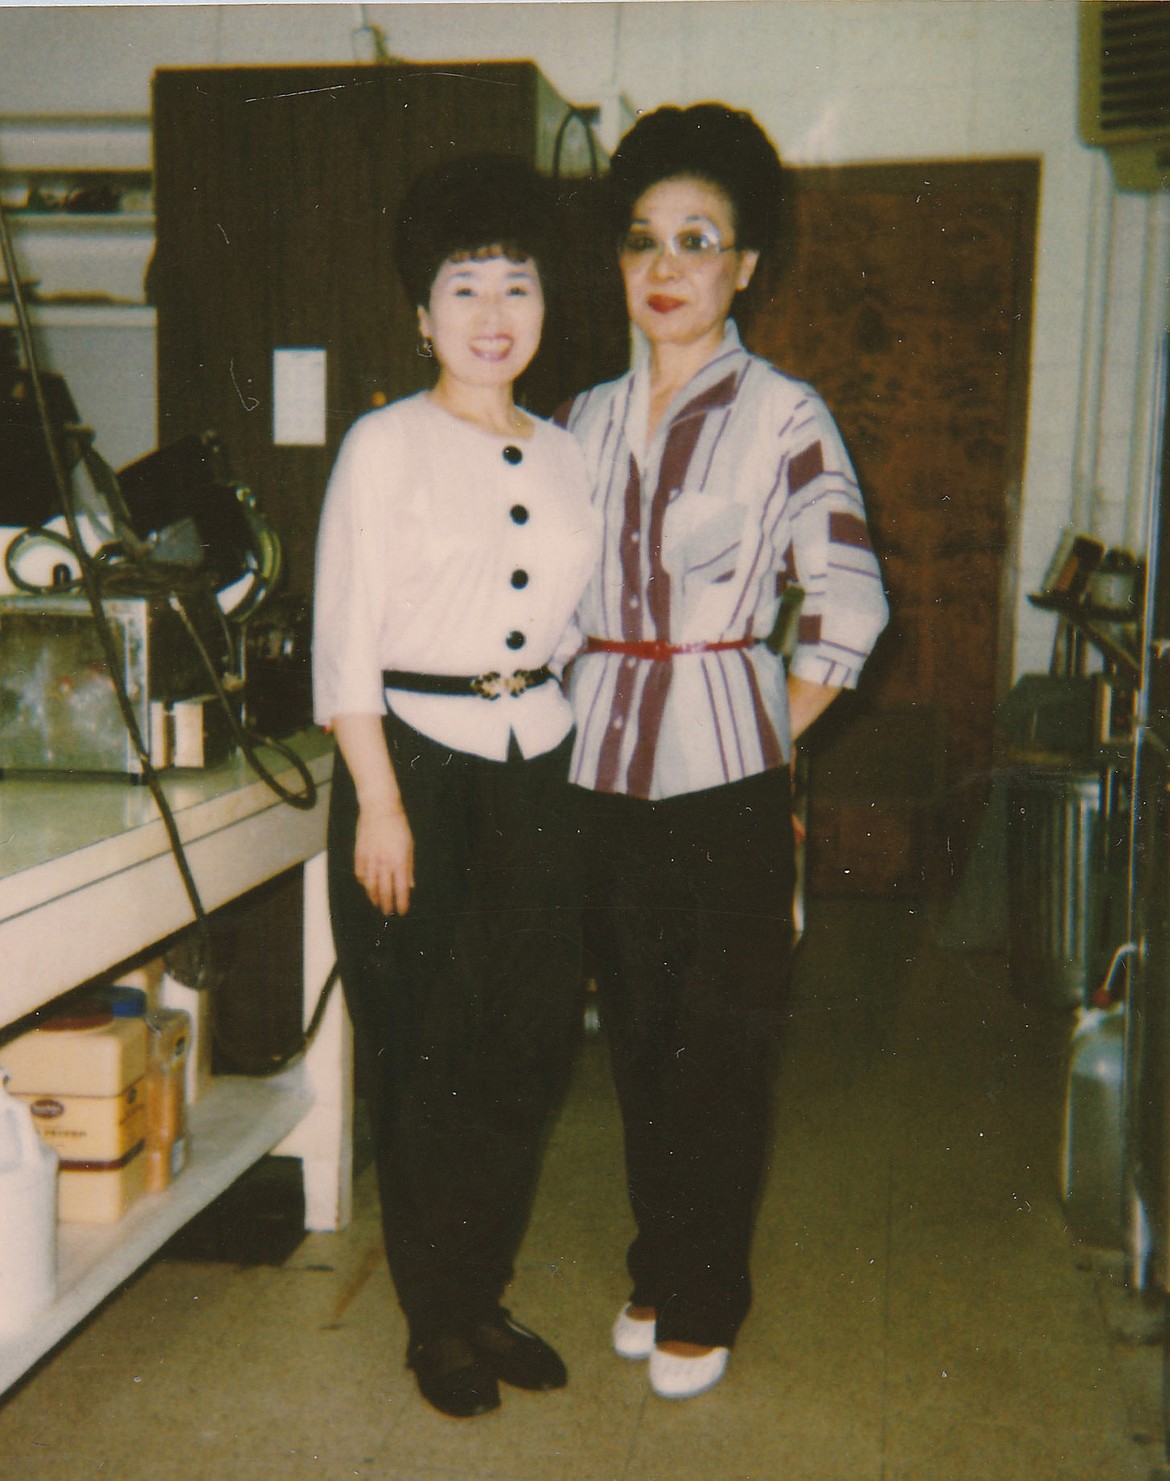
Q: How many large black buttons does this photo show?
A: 4